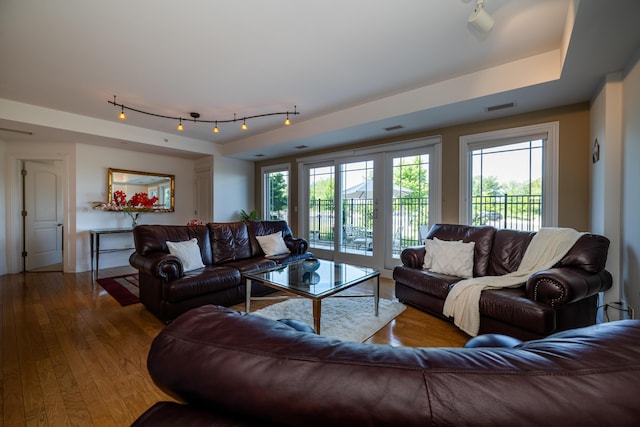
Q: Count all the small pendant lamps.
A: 5